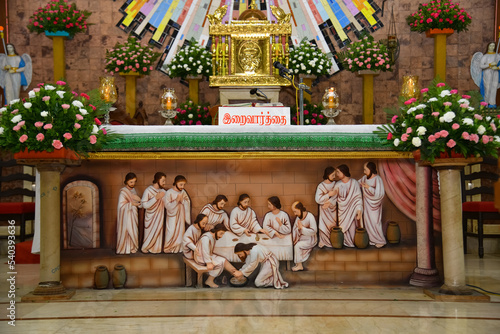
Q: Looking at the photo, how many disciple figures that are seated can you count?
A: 6